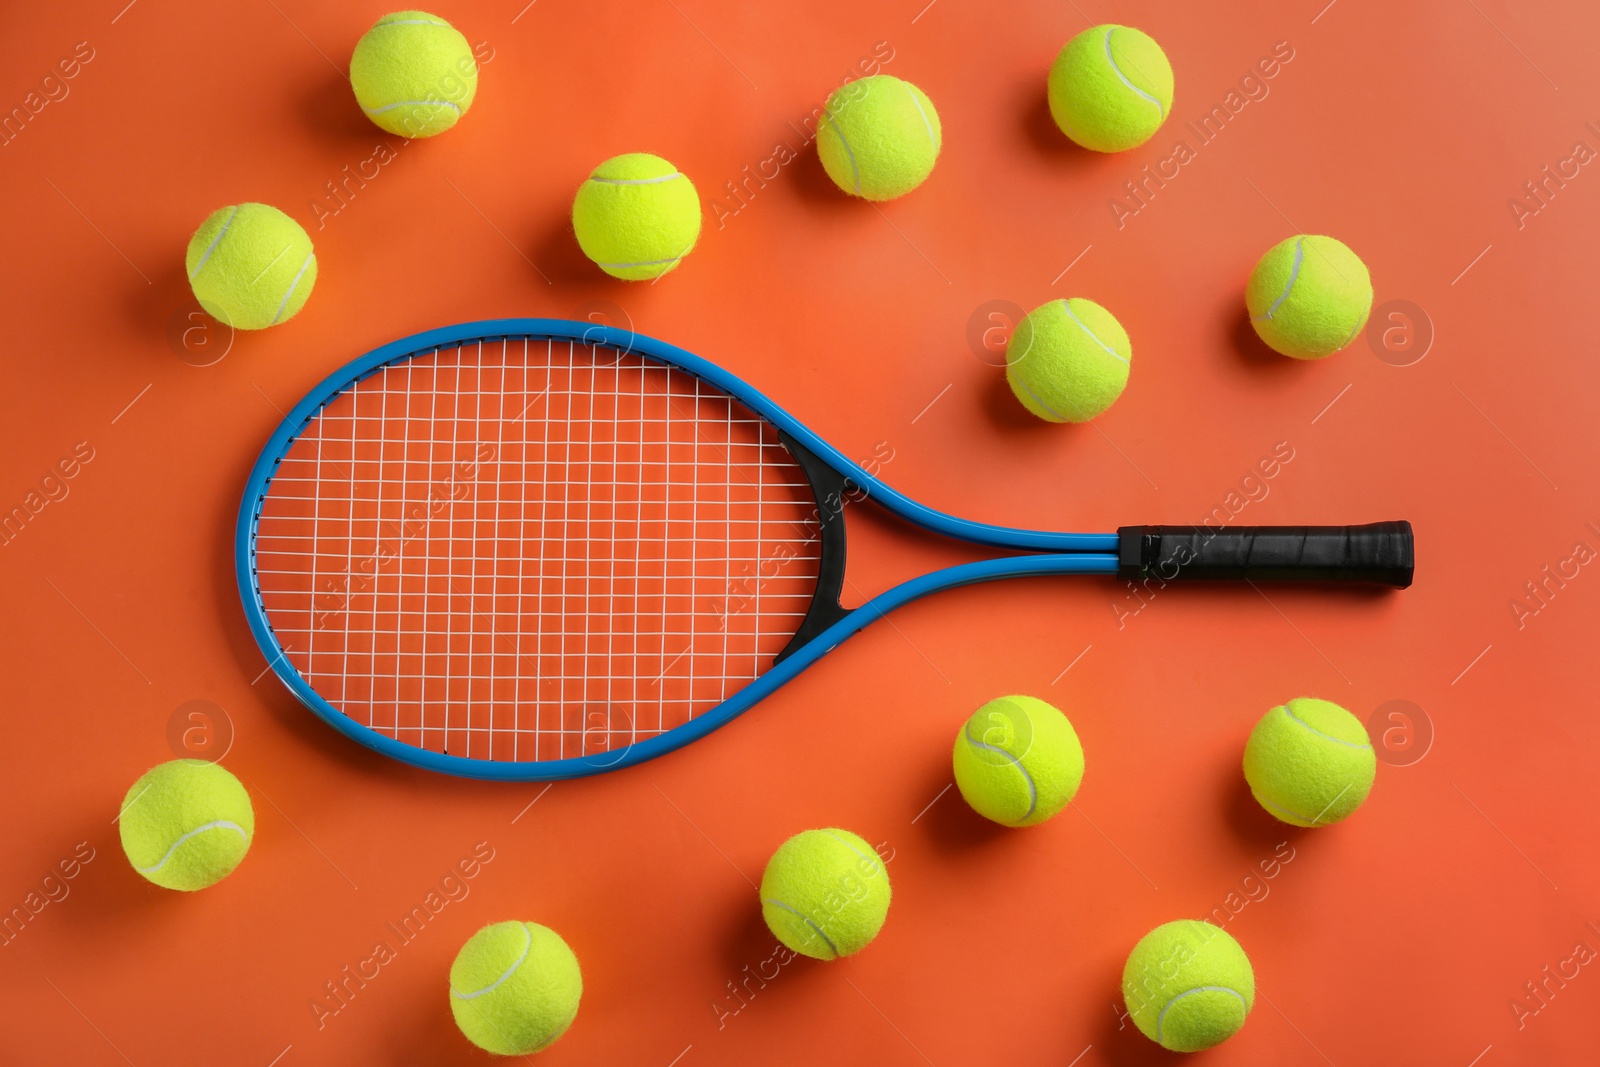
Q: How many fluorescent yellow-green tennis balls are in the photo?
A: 13